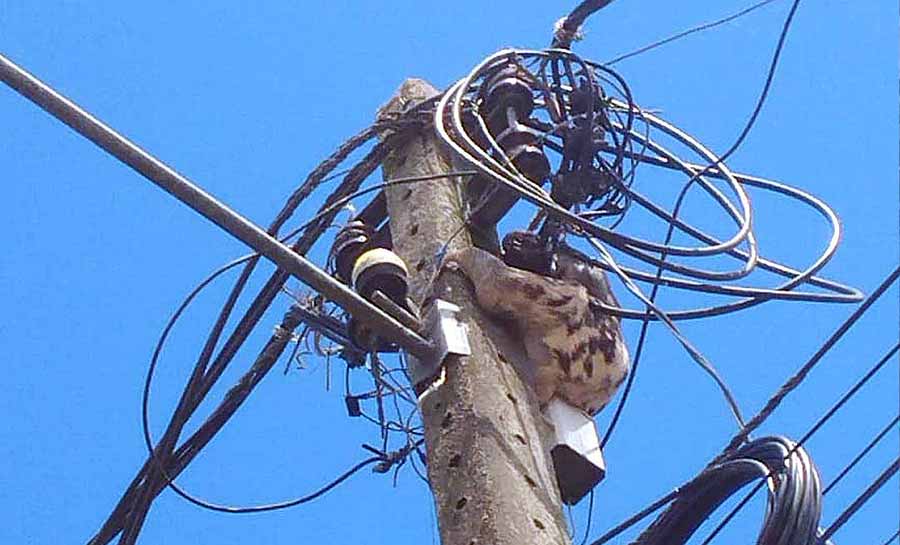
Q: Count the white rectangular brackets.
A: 2